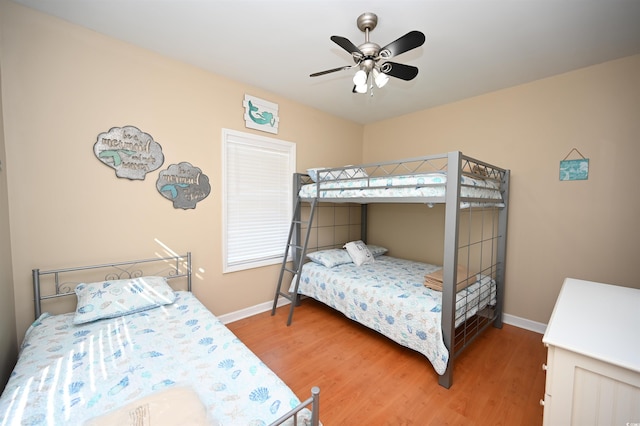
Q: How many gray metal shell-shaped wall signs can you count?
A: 2